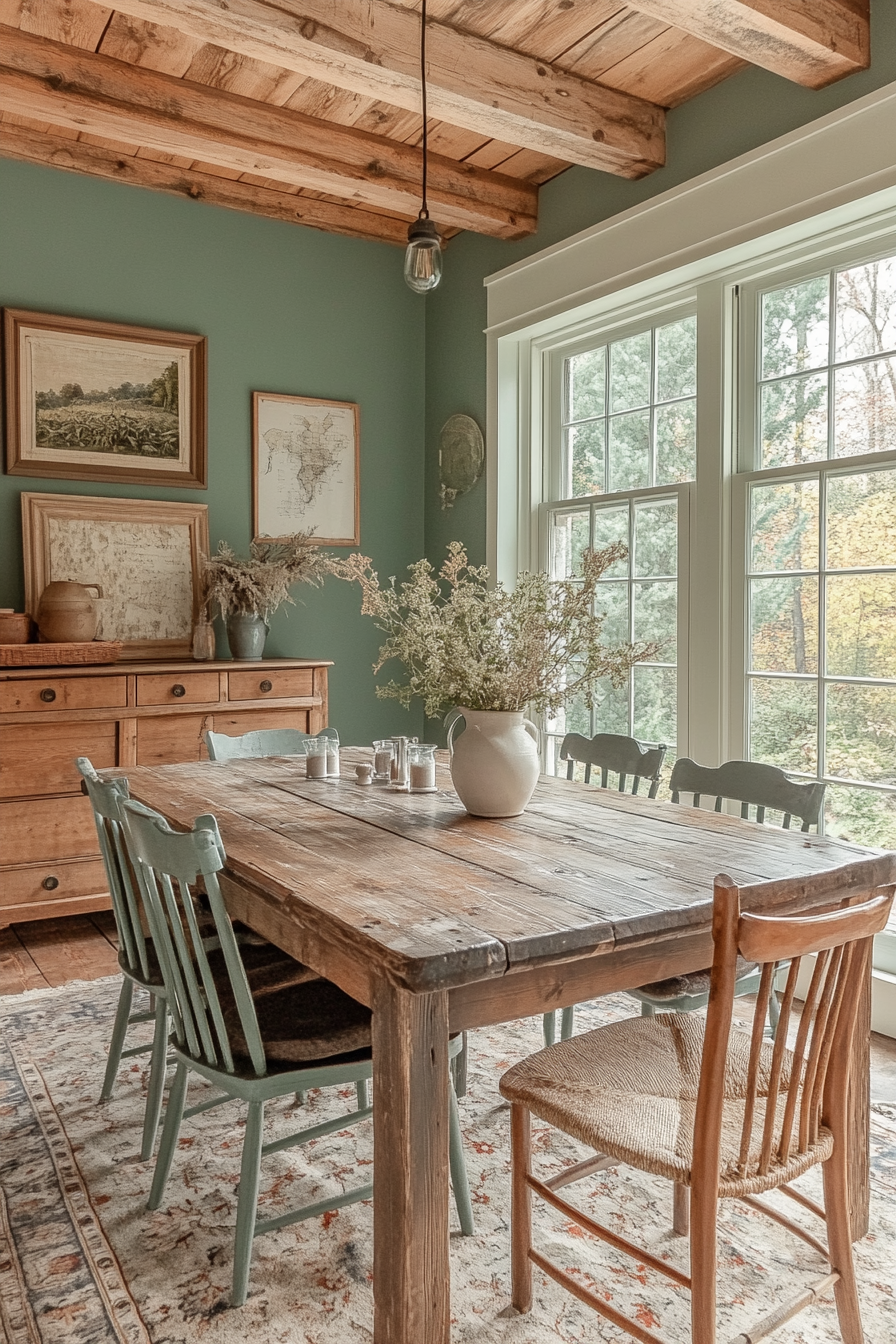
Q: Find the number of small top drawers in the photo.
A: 3